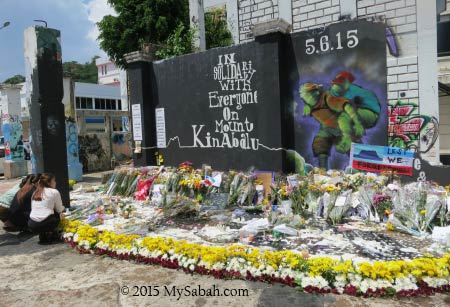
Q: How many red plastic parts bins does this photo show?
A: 0